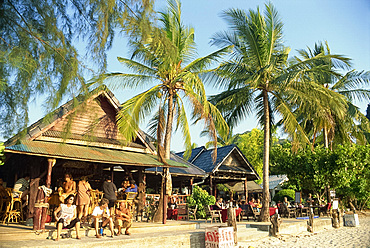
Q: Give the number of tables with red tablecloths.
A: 3